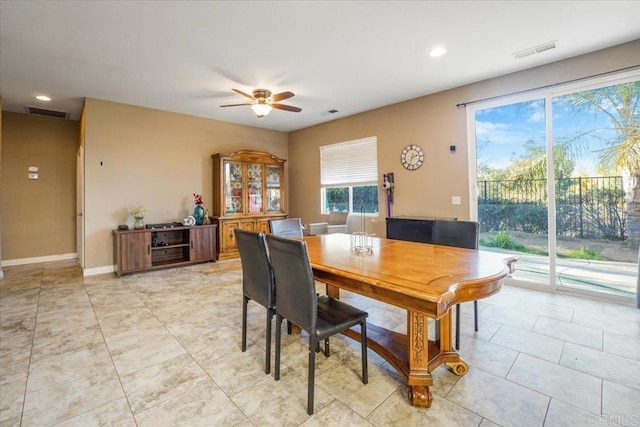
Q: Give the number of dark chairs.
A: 4